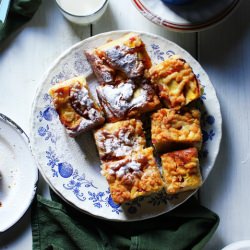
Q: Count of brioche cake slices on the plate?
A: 8